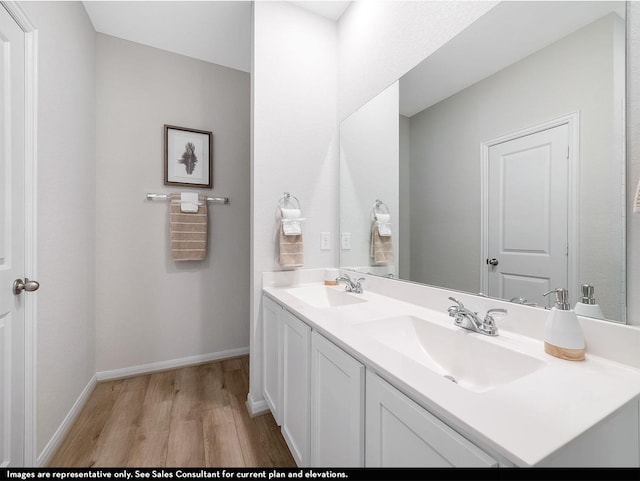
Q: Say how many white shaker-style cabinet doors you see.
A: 4